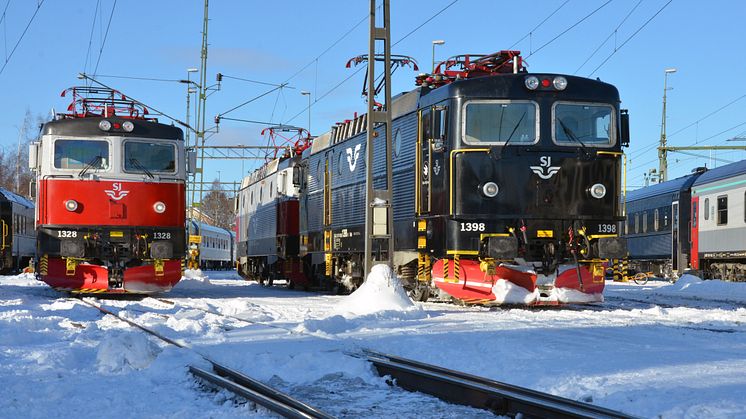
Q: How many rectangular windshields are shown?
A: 4